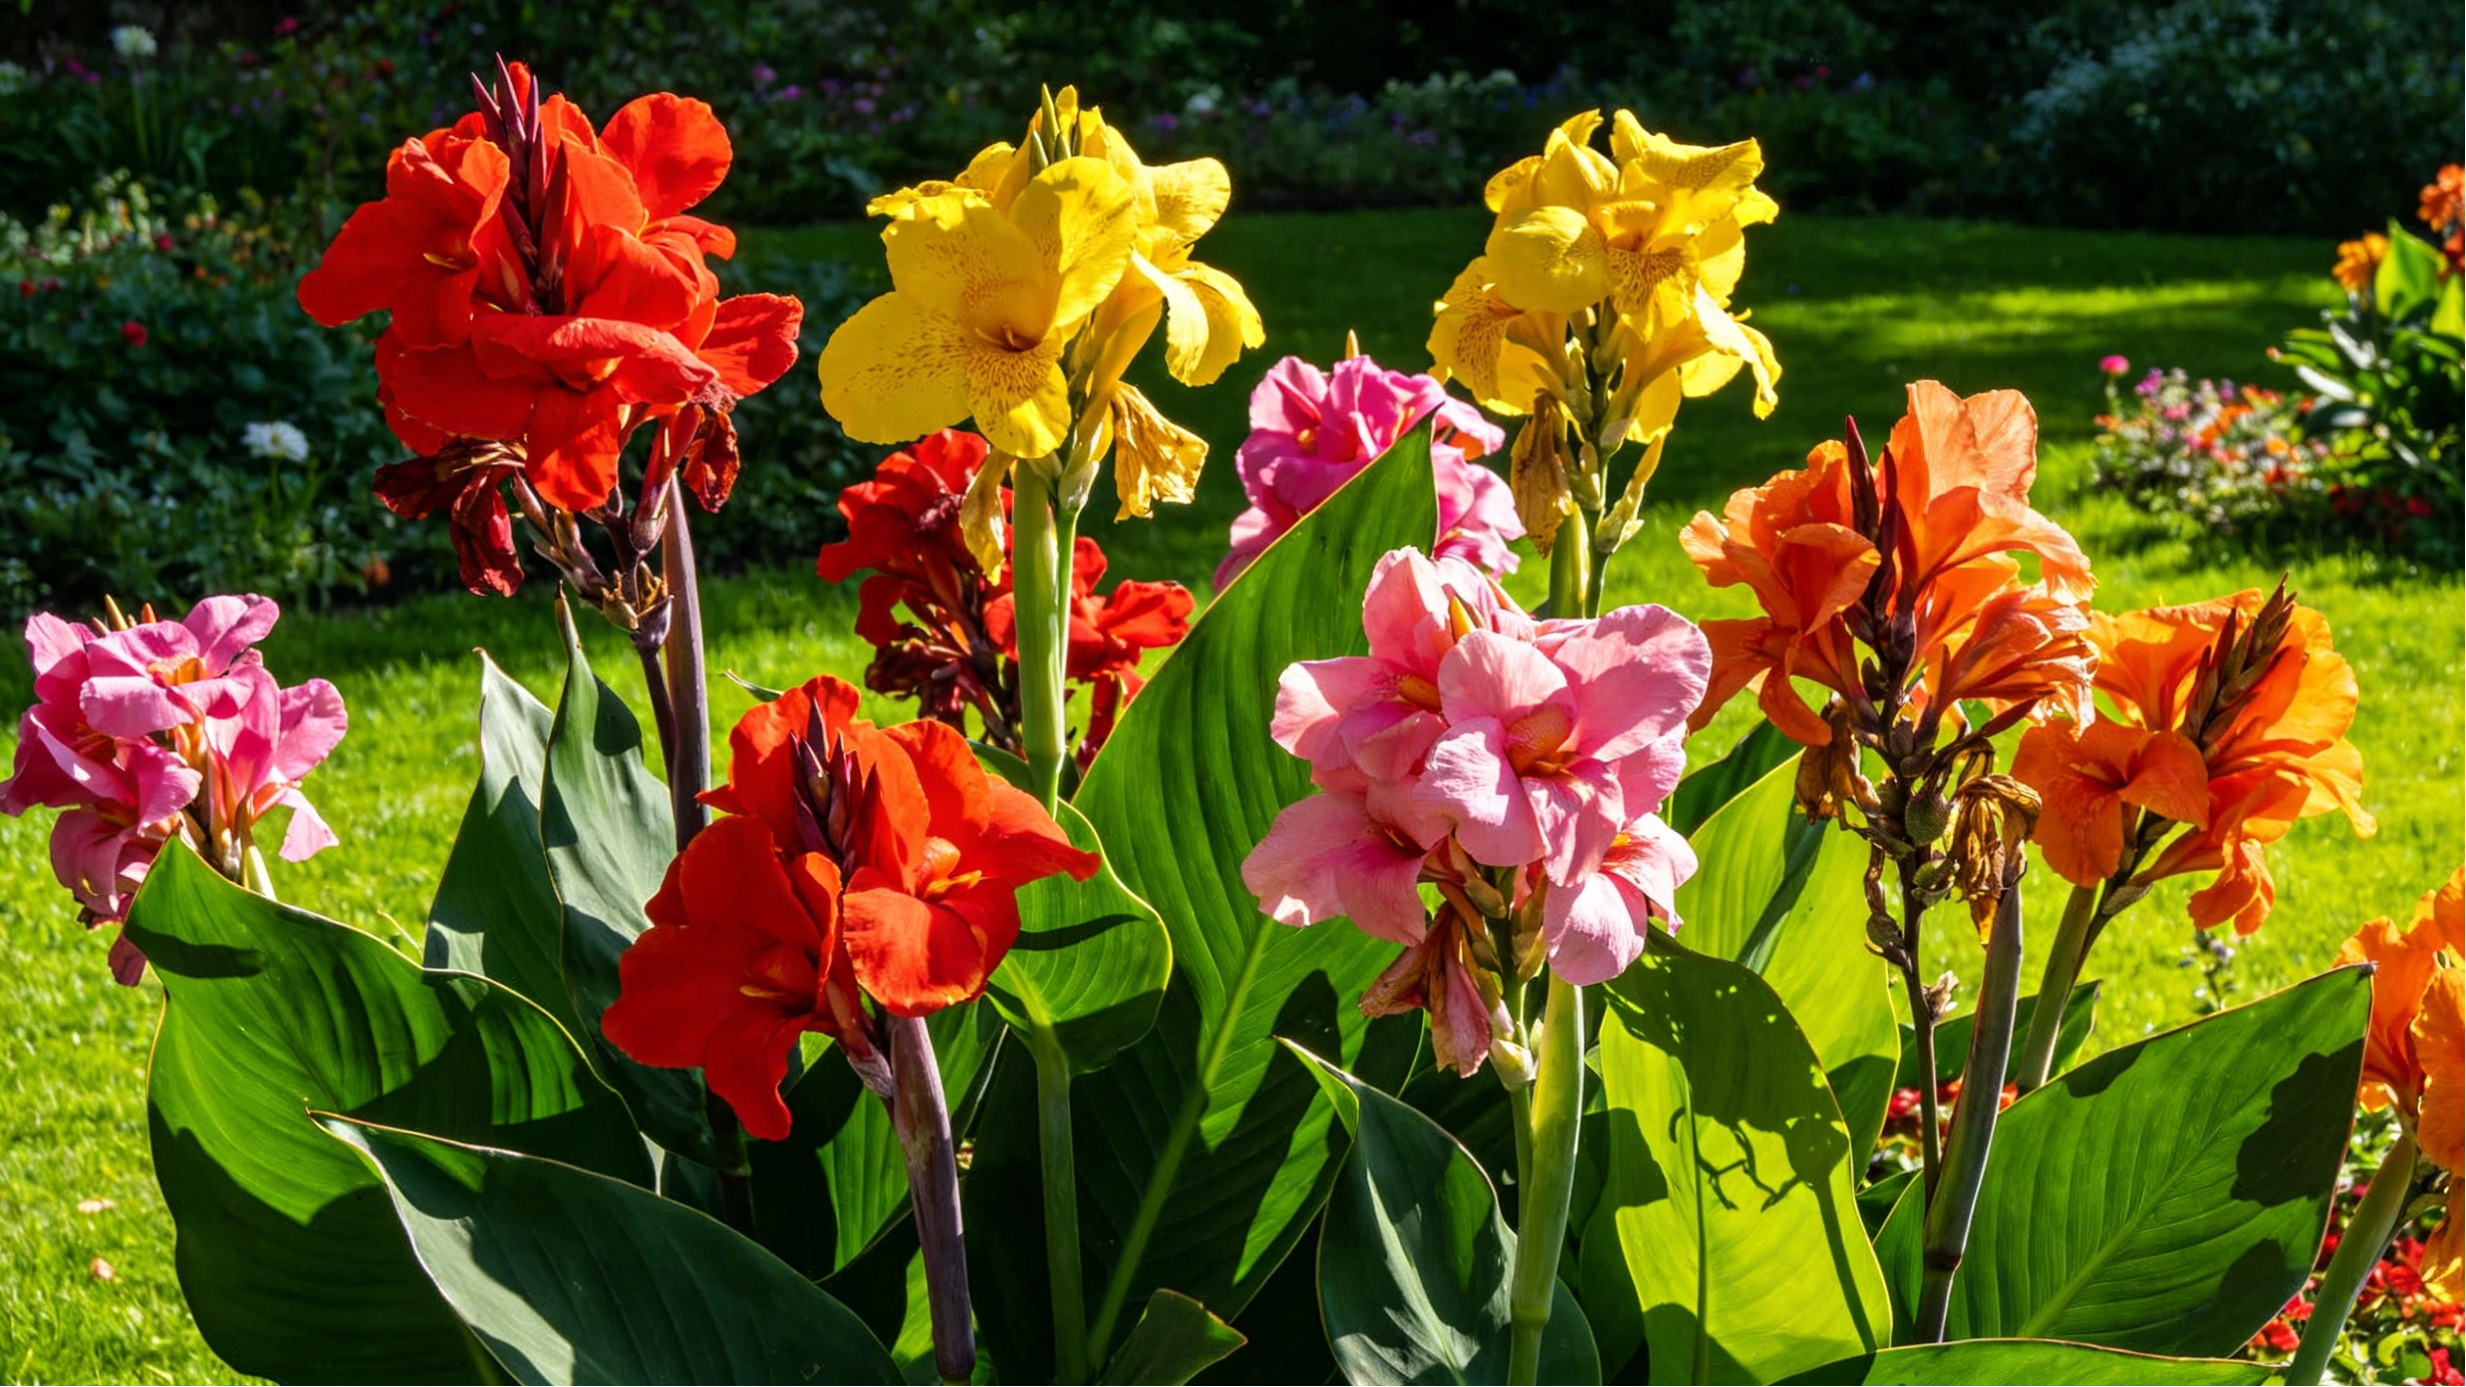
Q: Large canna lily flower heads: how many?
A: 11